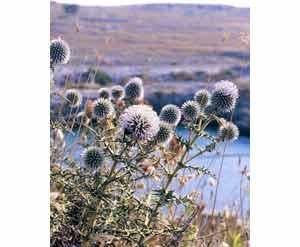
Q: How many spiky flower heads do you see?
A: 14